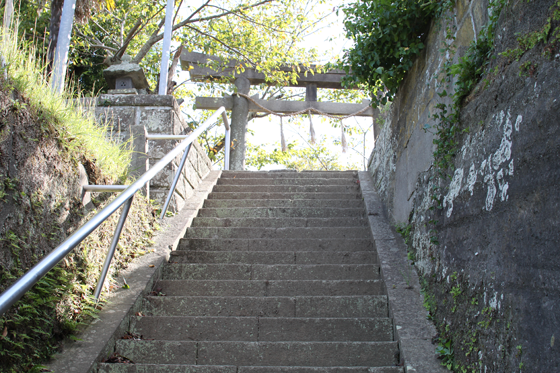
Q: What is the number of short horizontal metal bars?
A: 2